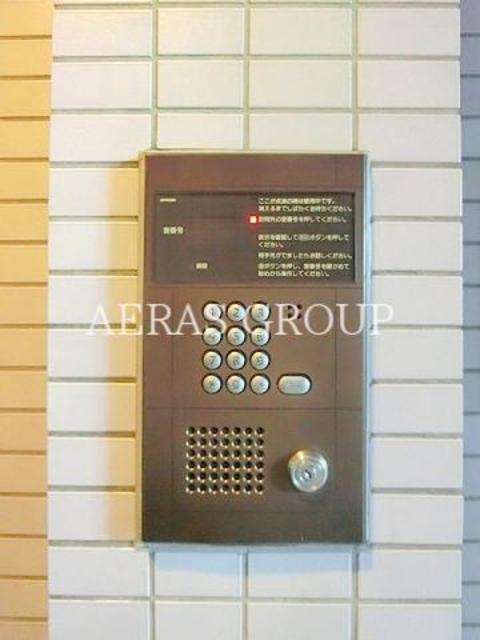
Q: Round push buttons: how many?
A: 12